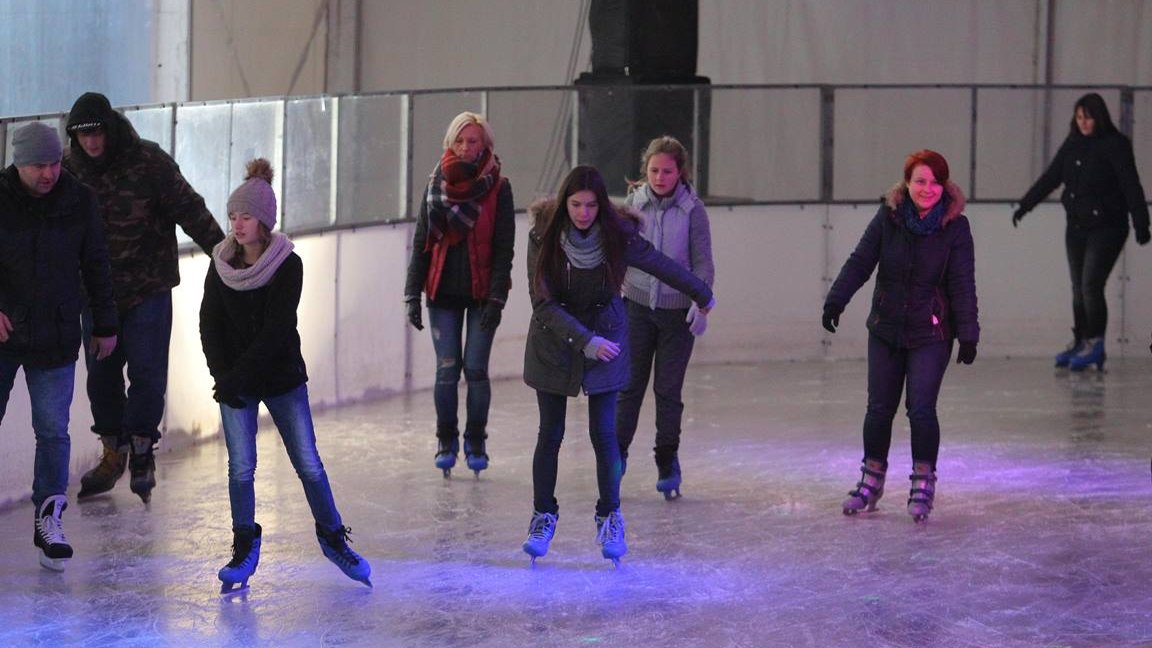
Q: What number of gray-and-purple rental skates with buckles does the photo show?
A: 2